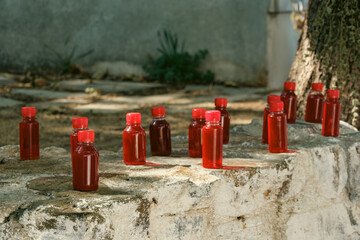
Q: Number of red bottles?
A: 13